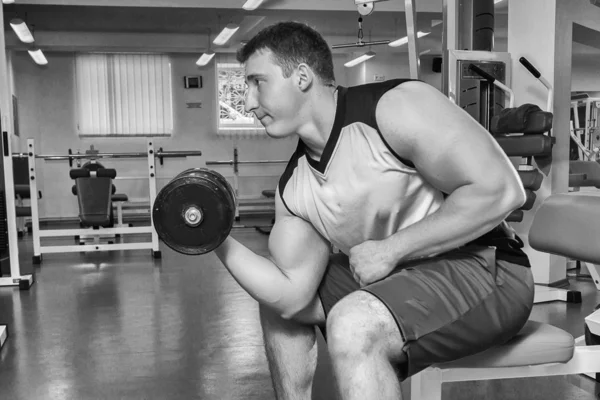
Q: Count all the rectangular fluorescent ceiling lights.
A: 7